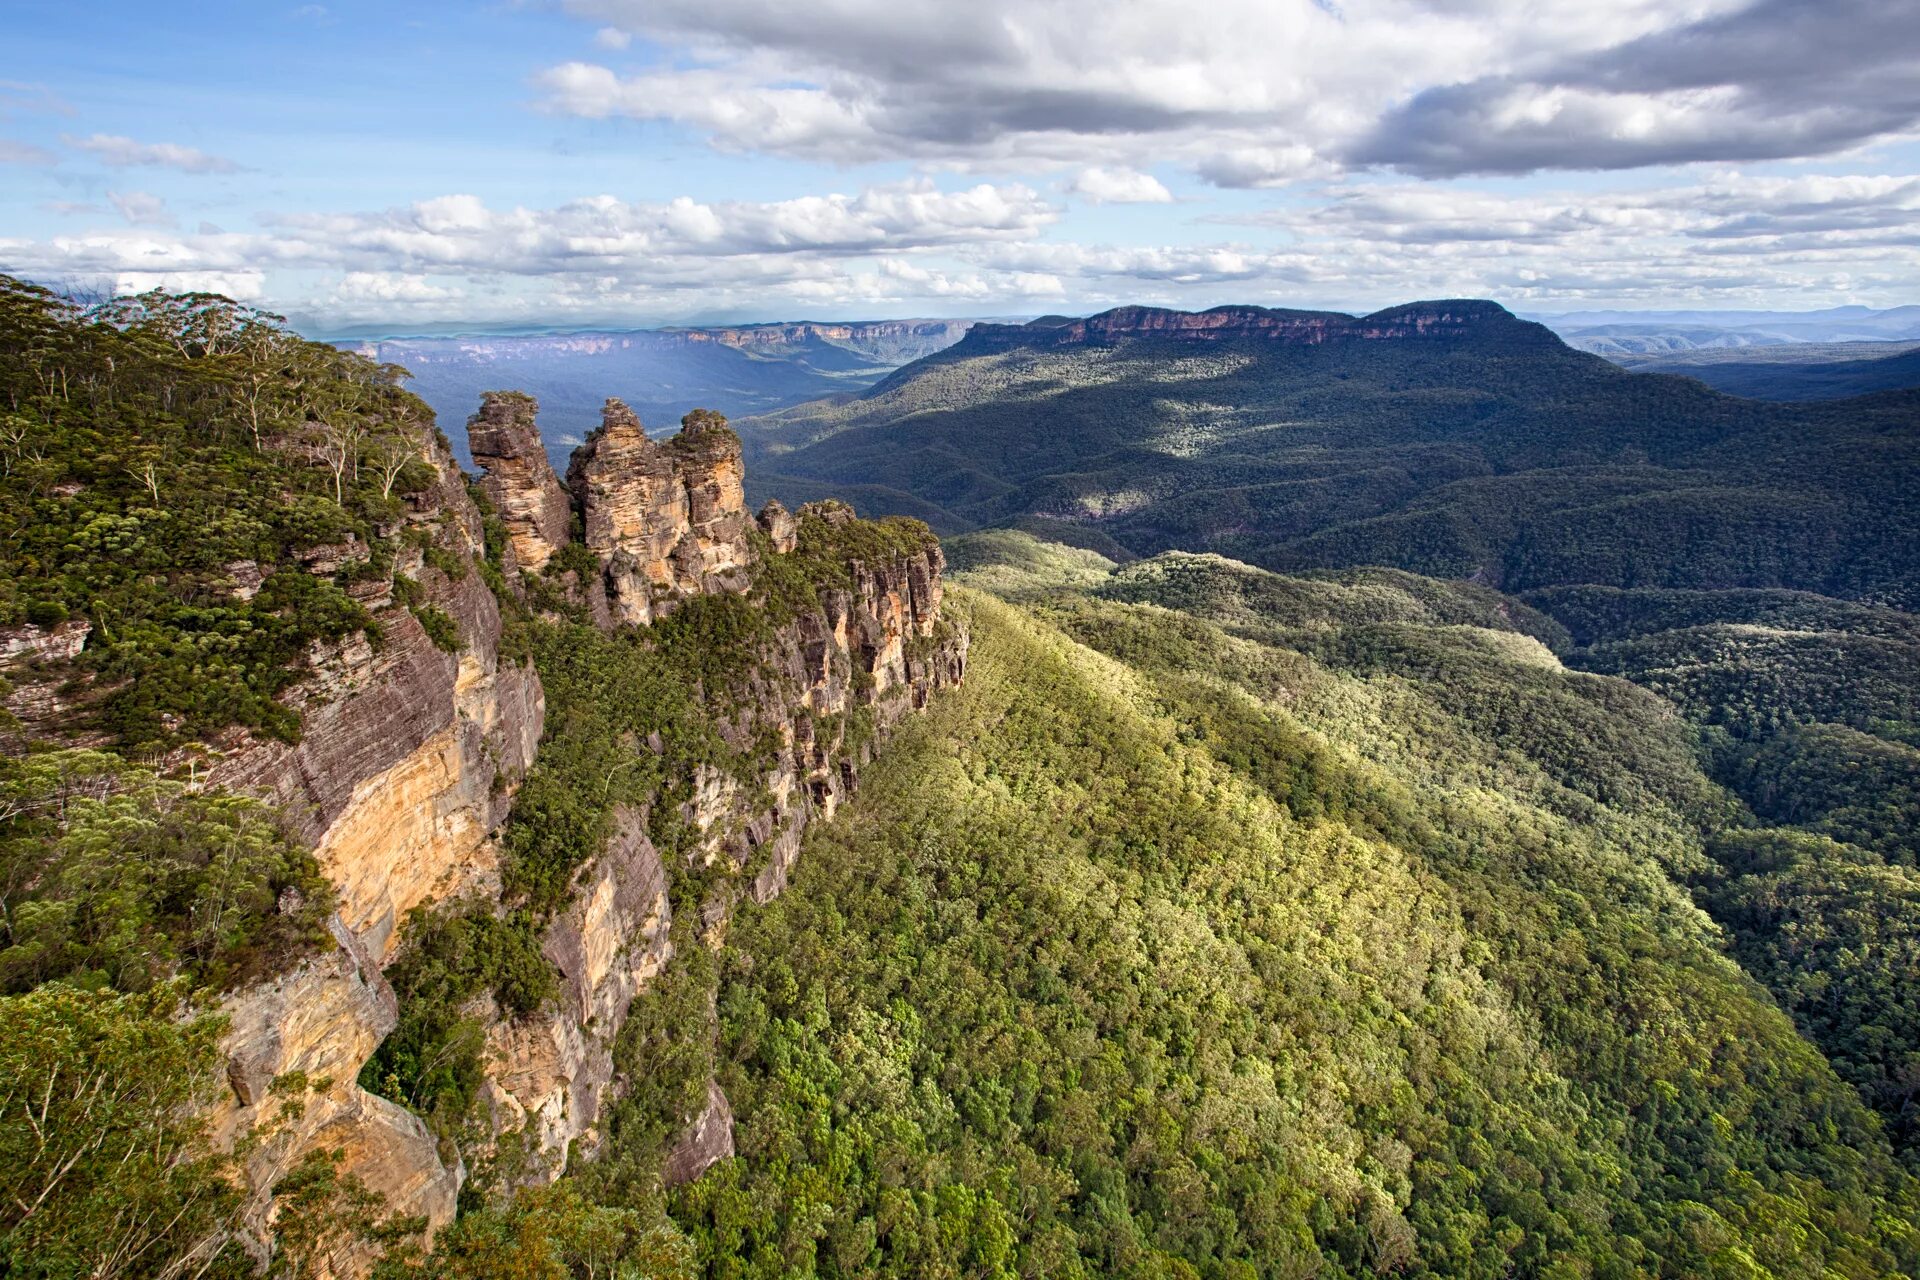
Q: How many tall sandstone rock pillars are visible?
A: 3